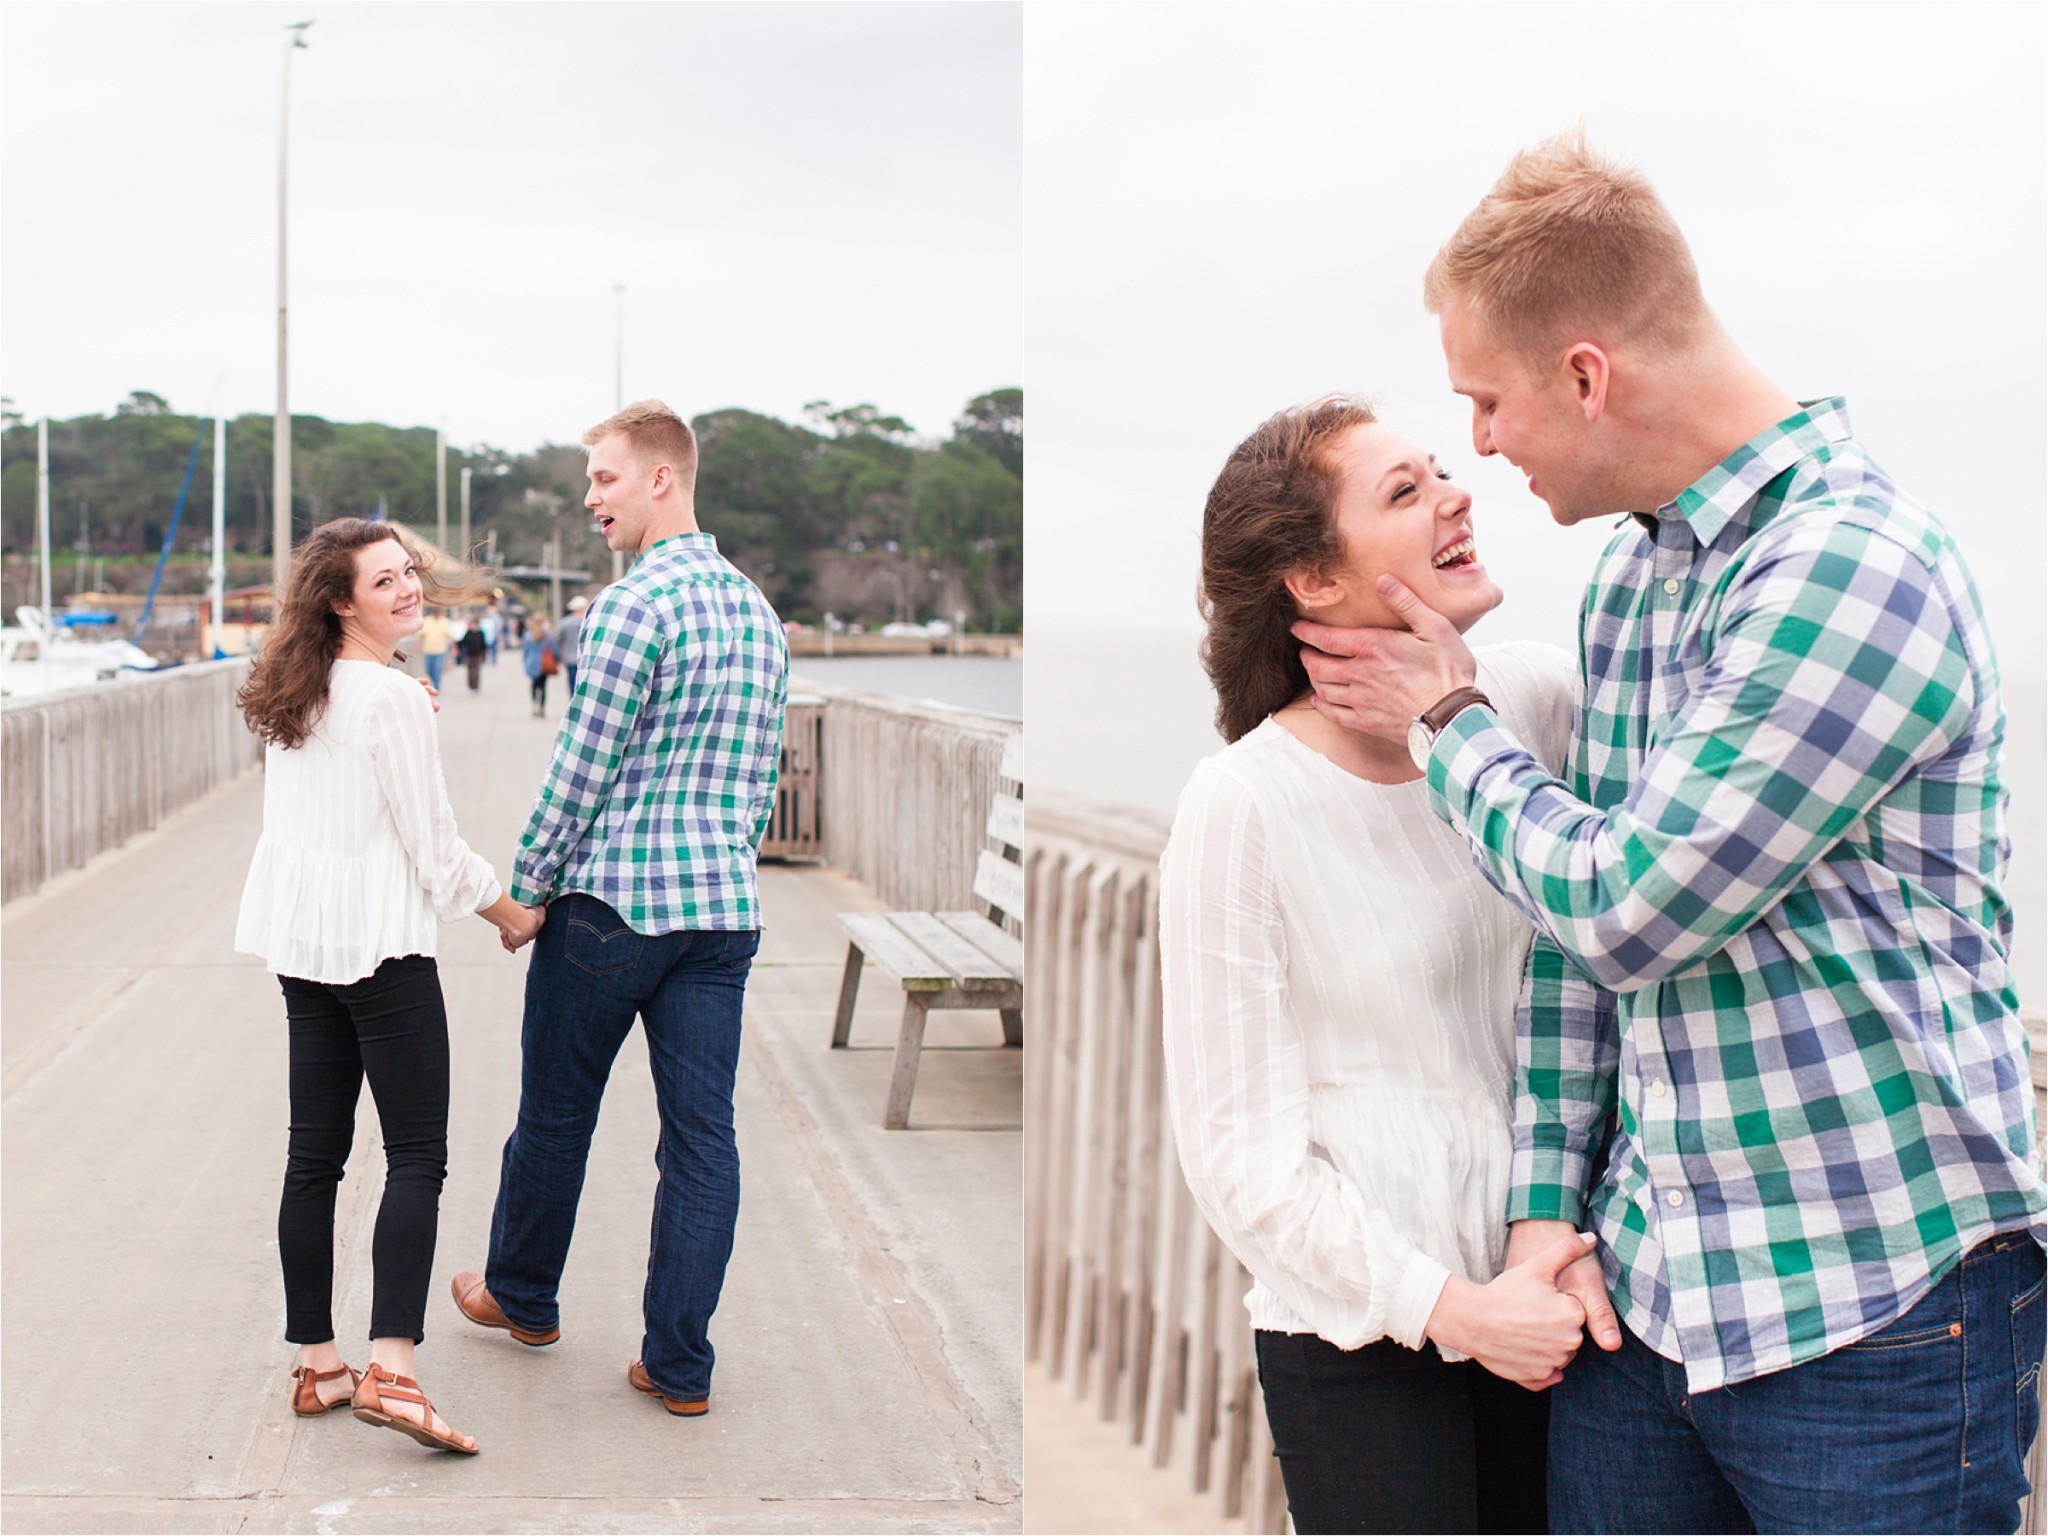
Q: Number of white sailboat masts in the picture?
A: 2